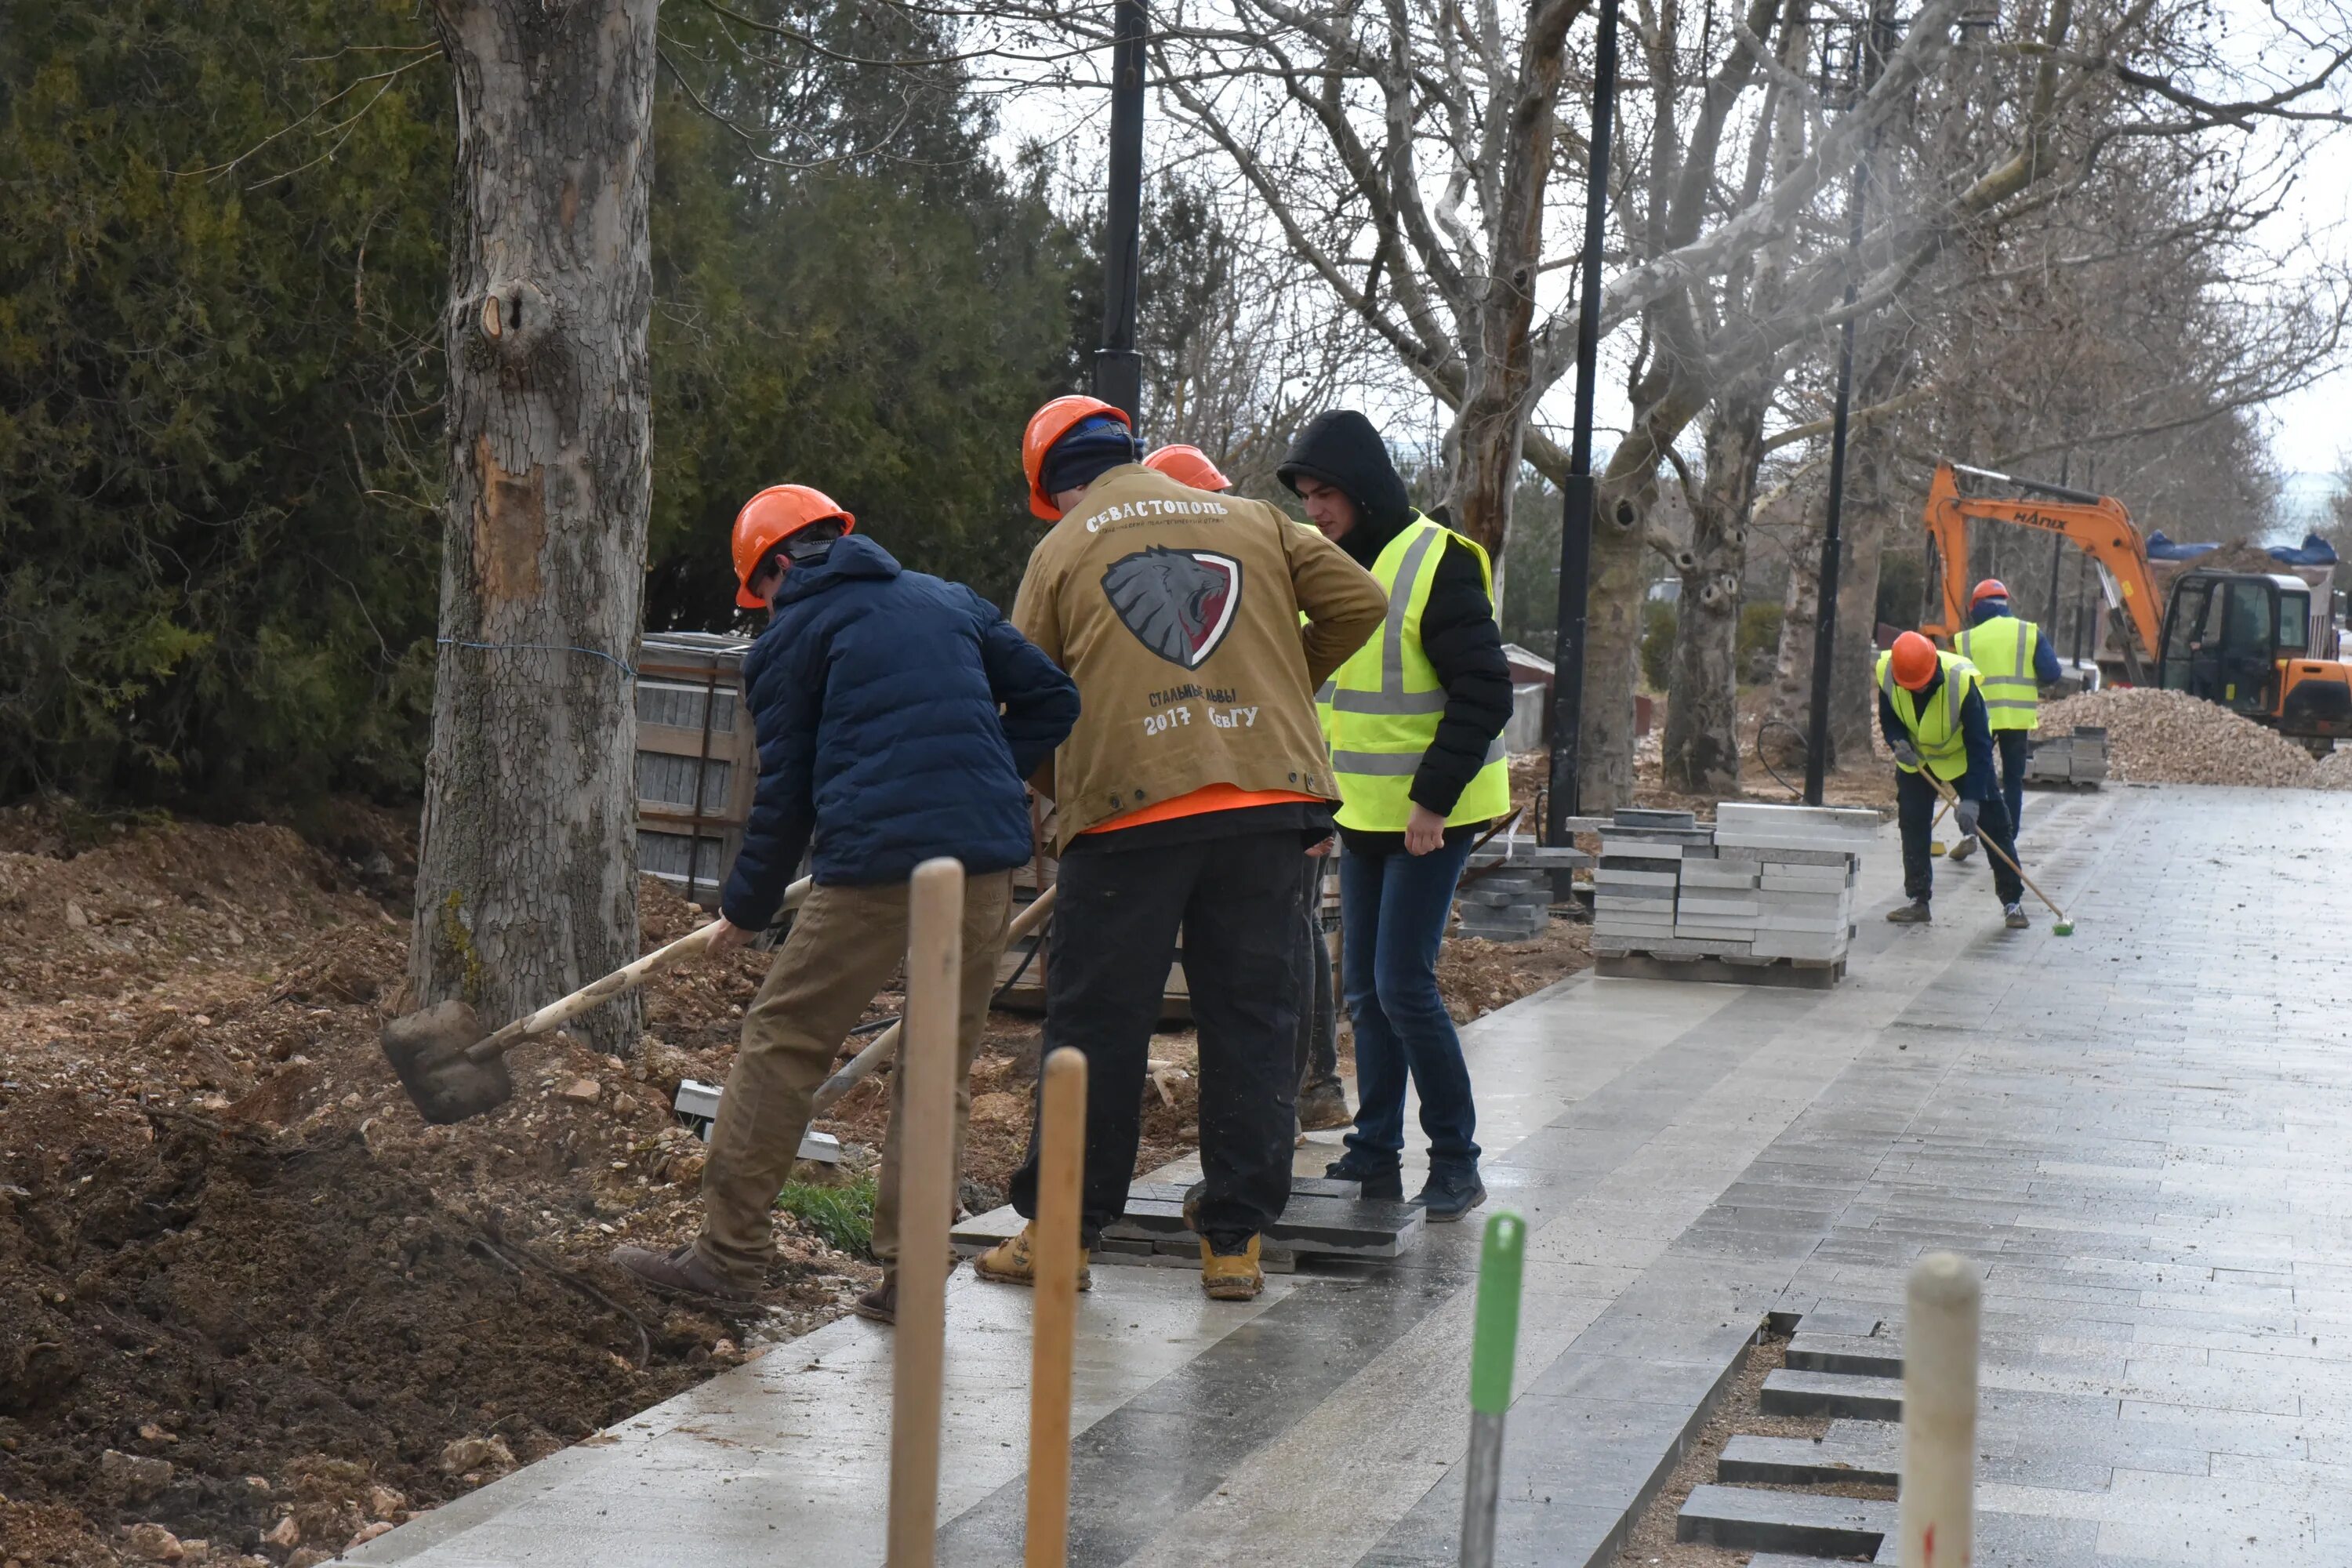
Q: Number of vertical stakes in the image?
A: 4